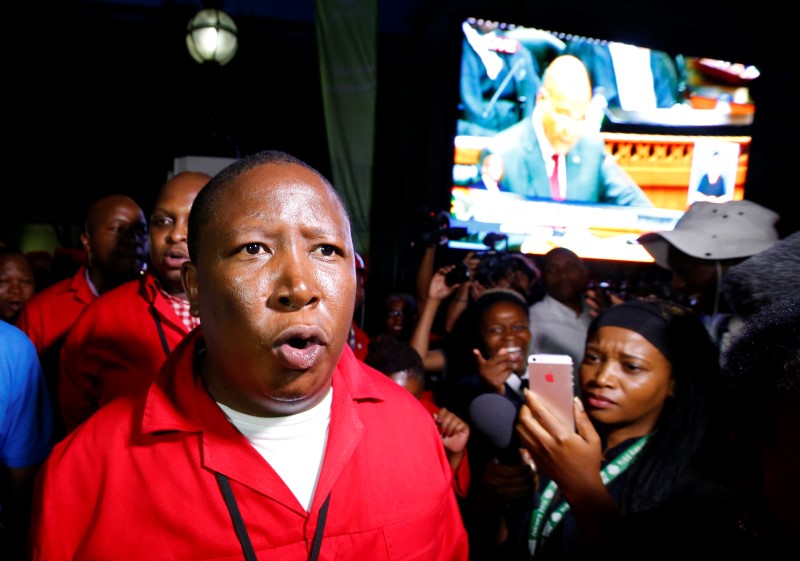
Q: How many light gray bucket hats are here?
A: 1